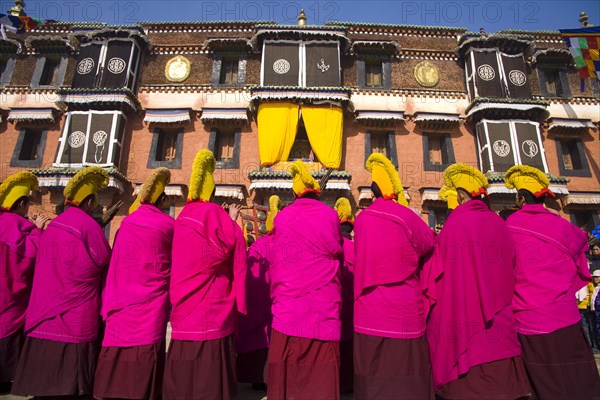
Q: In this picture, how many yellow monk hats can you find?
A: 11